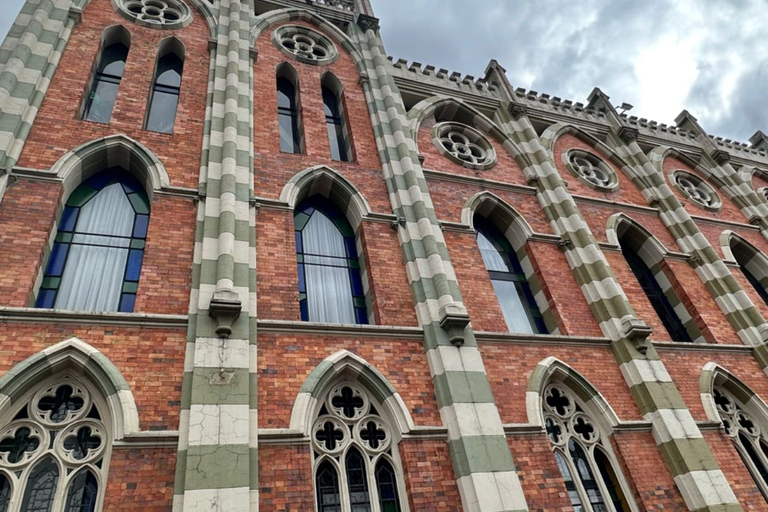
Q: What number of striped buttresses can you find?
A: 6